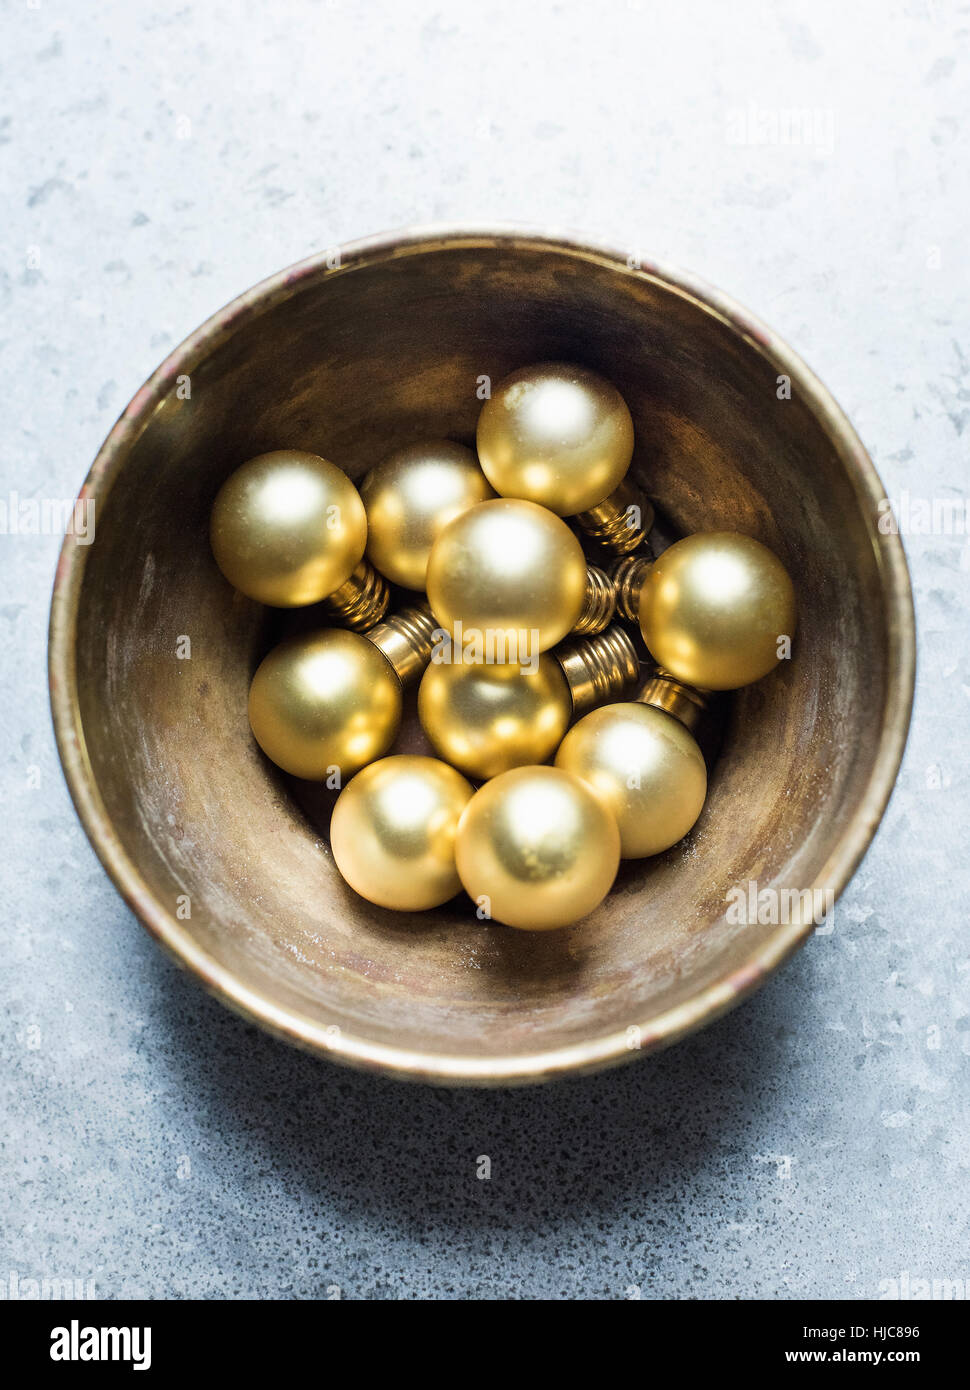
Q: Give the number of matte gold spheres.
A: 10